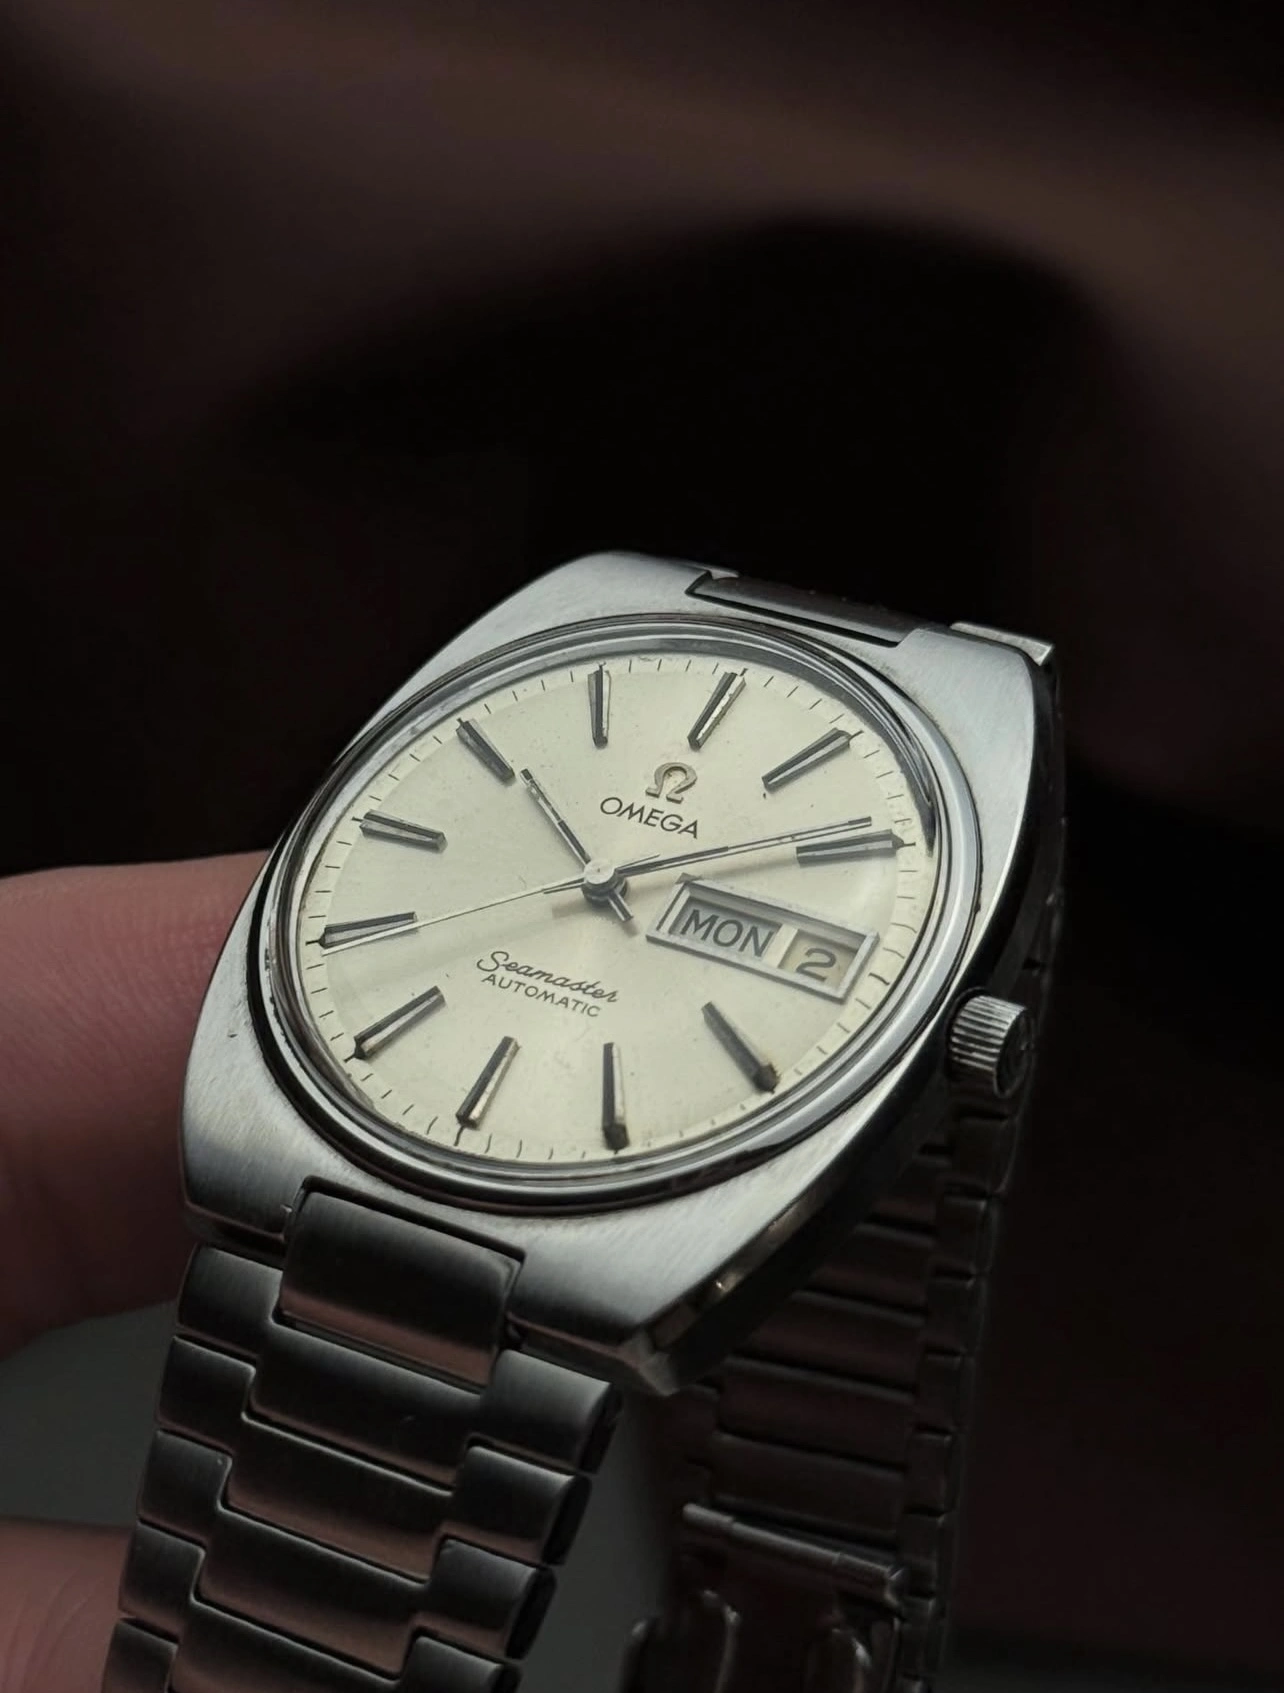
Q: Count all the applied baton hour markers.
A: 11